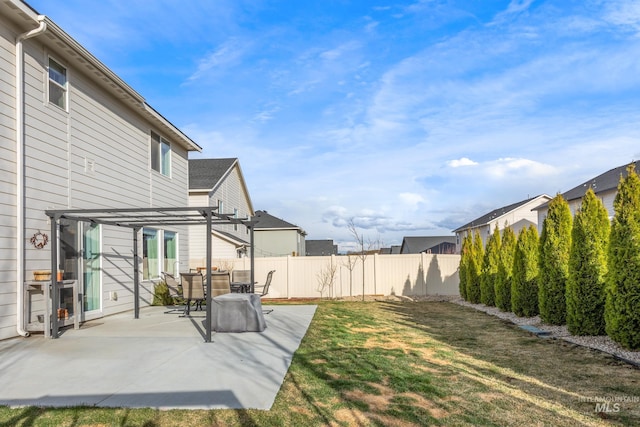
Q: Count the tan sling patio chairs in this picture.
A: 5